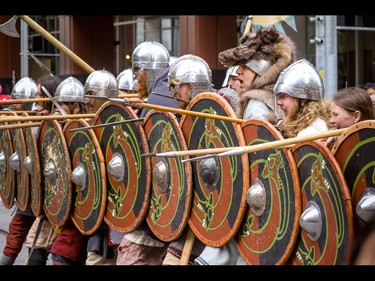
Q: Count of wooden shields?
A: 11